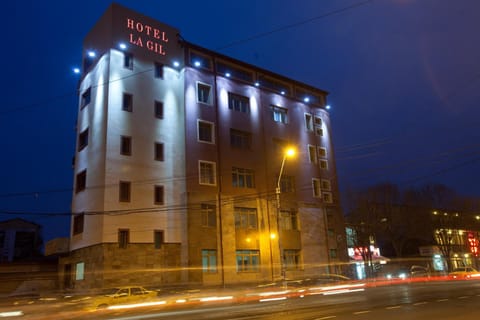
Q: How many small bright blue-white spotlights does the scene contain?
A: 10